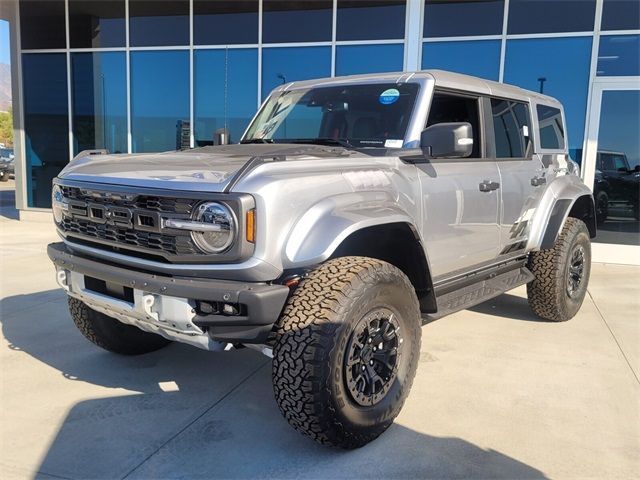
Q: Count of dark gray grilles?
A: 1